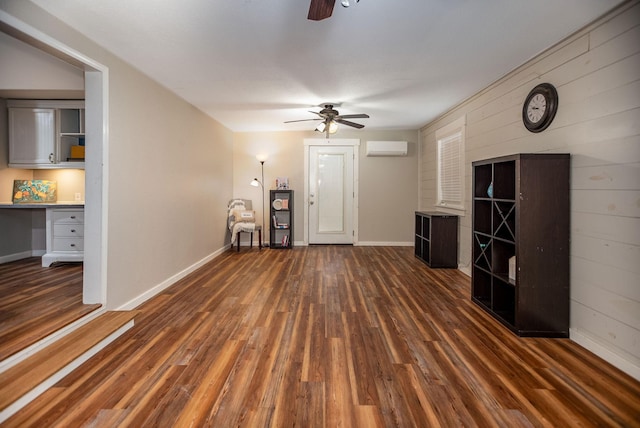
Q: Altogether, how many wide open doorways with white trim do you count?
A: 1